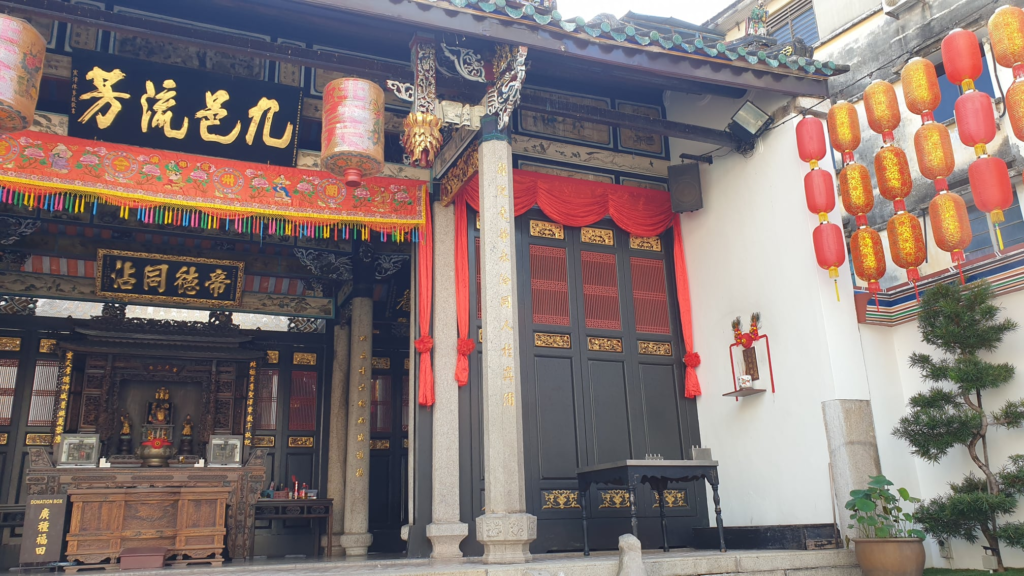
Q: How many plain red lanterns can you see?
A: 6